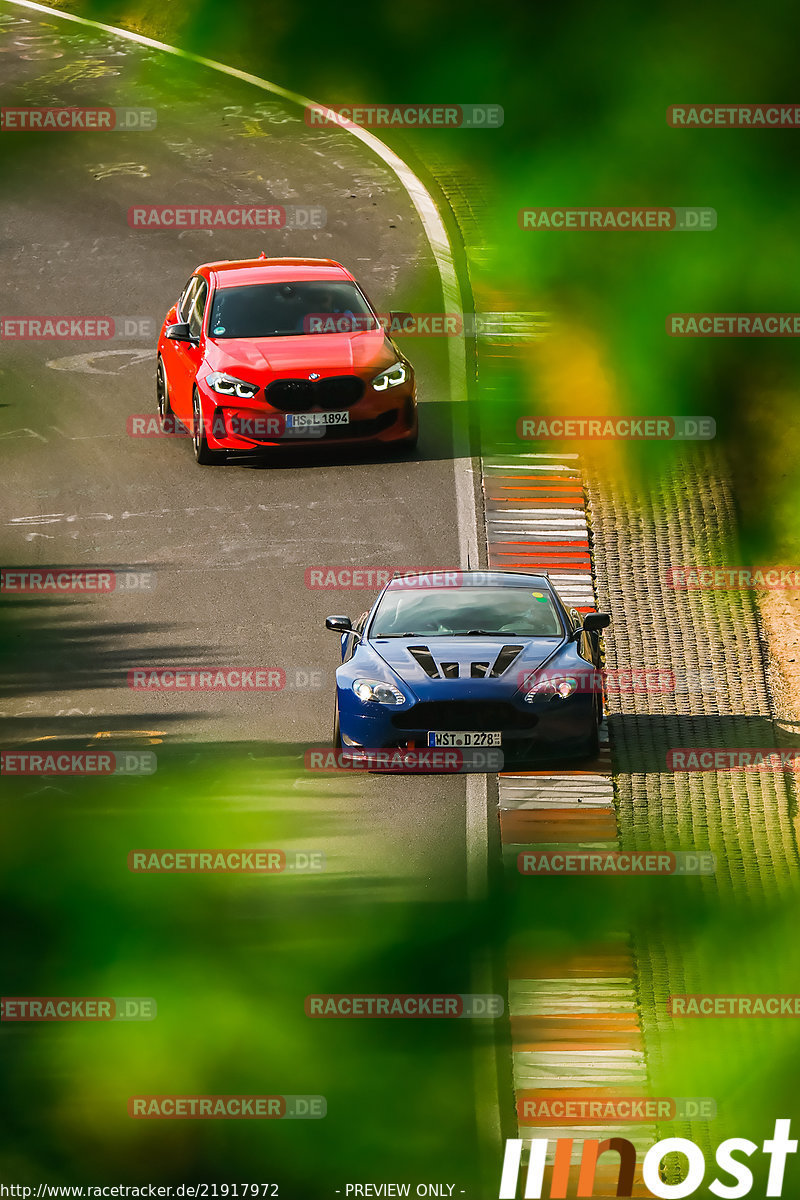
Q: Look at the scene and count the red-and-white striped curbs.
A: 1